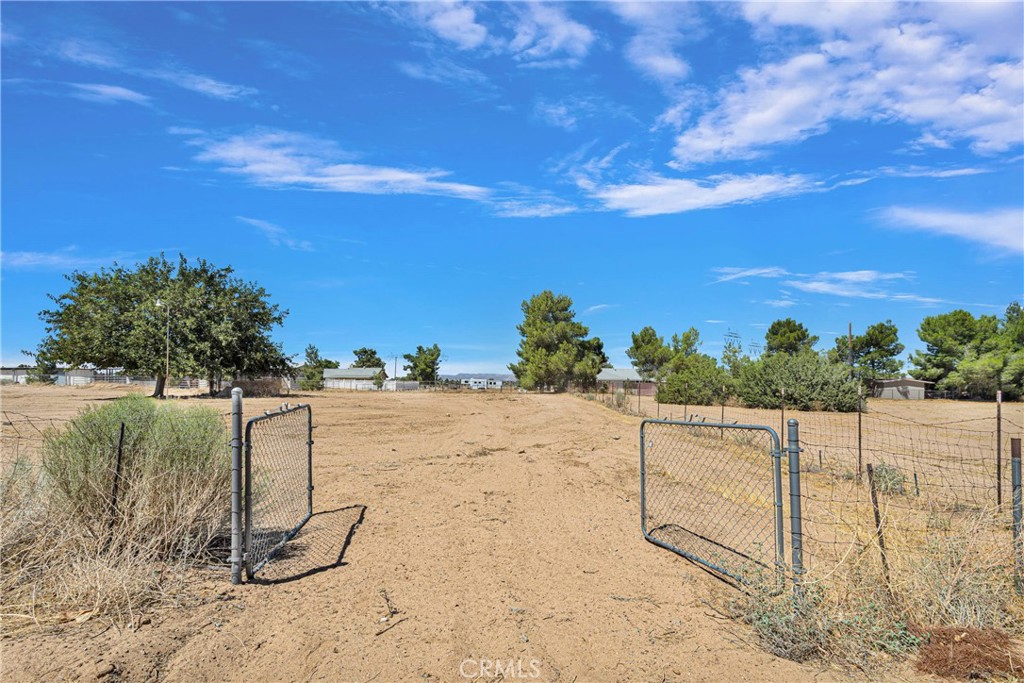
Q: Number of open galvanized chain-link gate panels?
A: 2